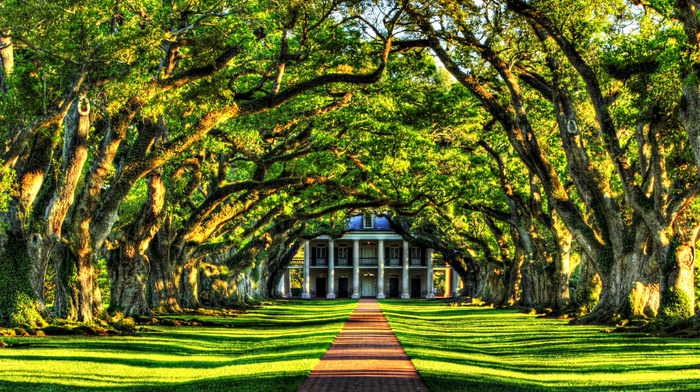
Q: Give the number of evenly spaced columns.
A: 6